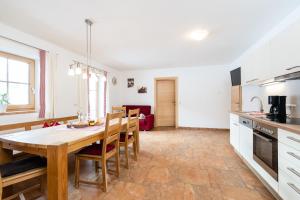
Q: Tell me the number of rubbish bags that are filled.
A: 0